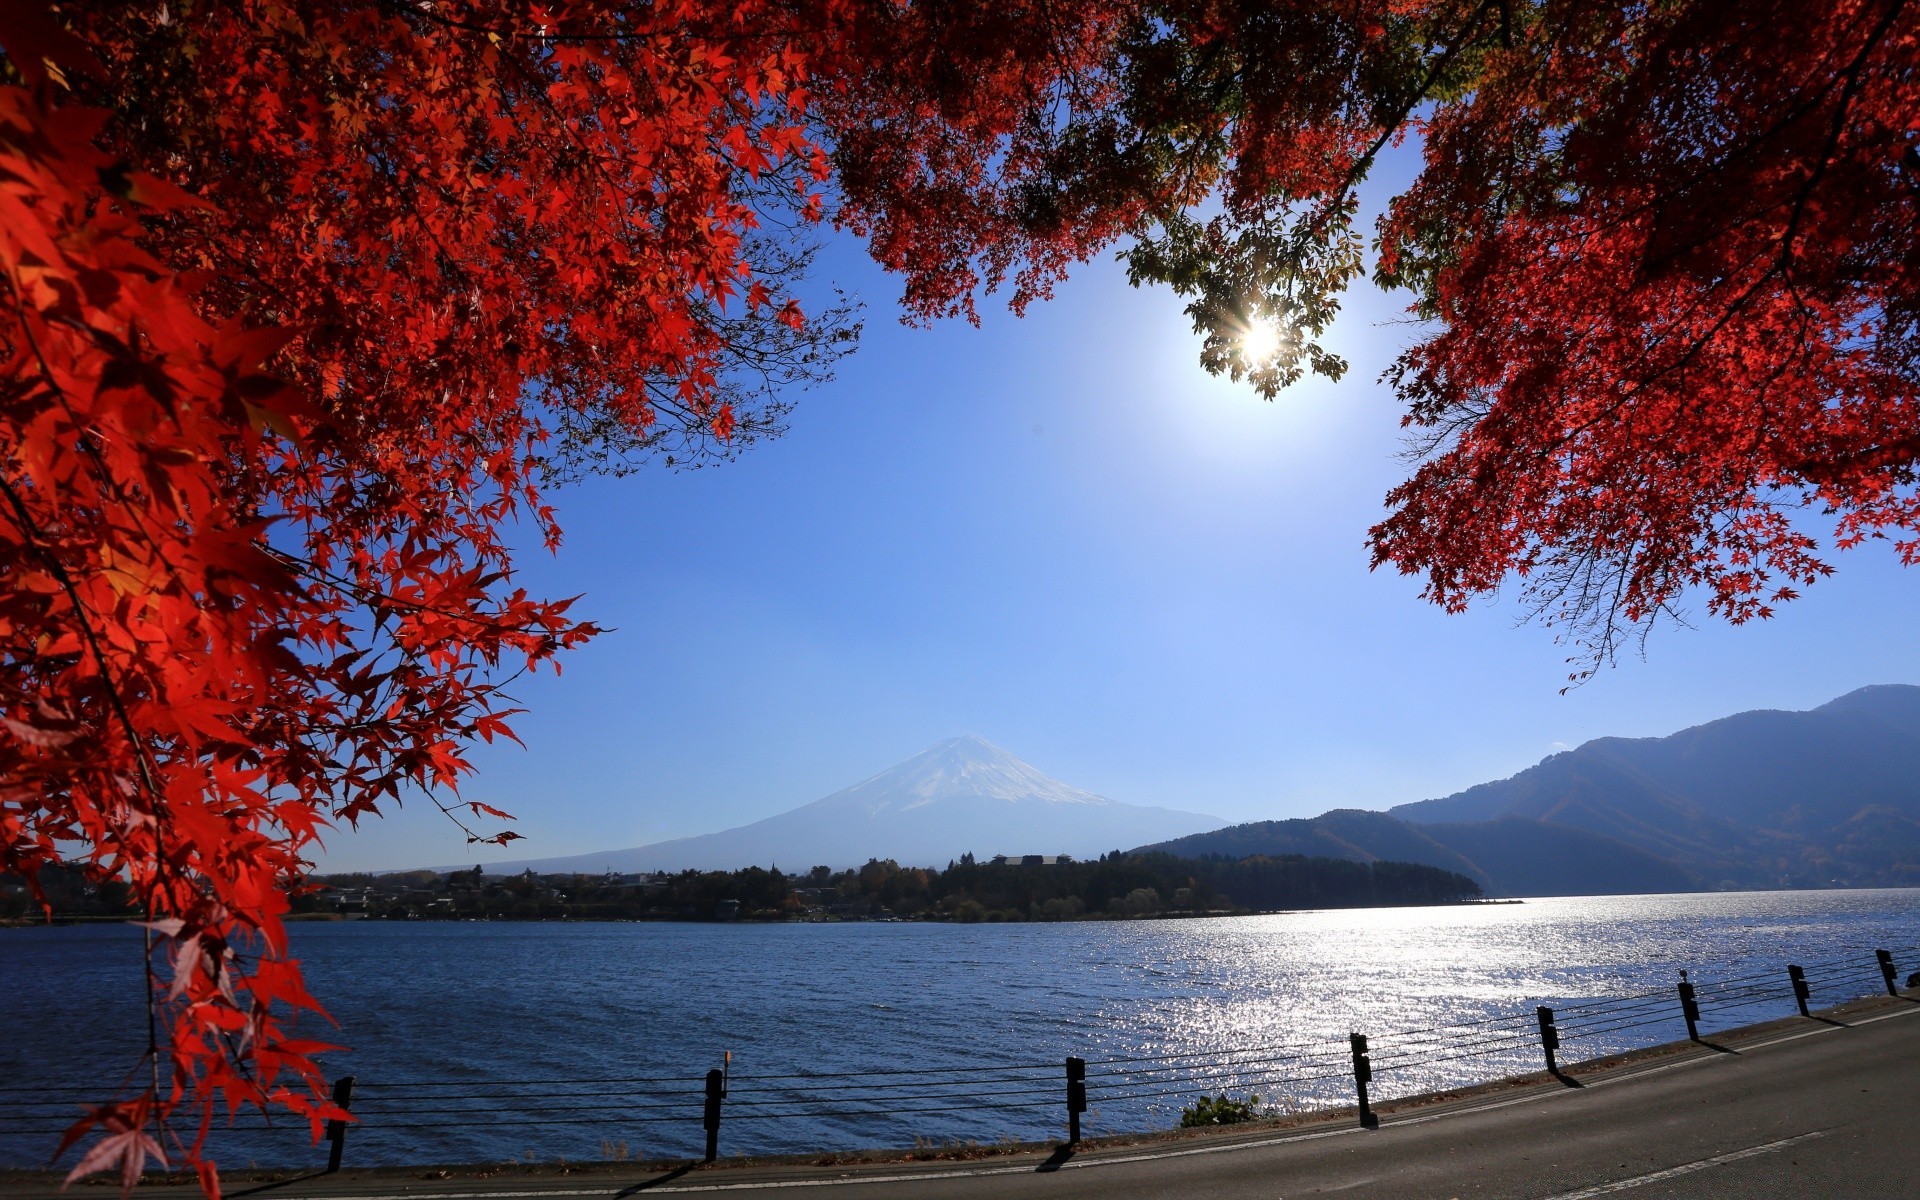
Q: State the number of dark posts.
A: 8